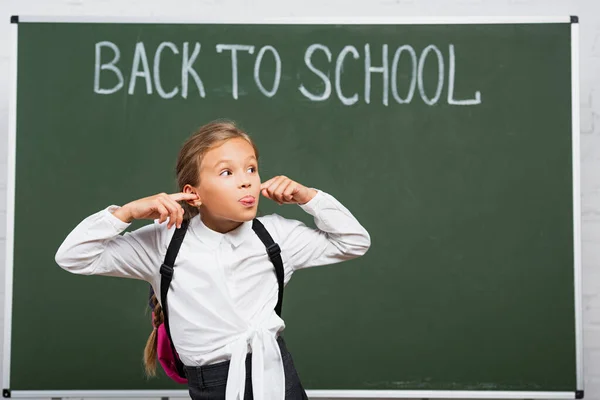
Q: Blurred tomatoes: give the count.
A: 0